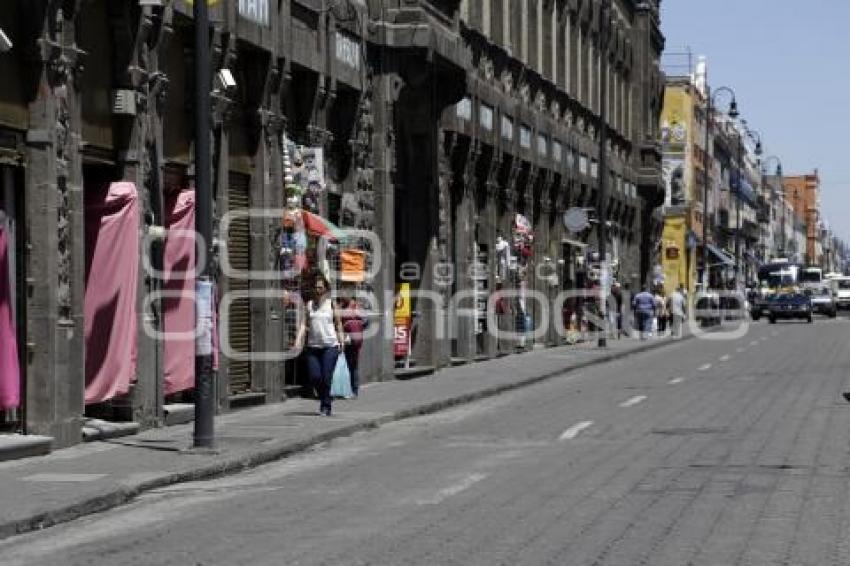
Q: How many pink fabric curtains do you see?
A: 3